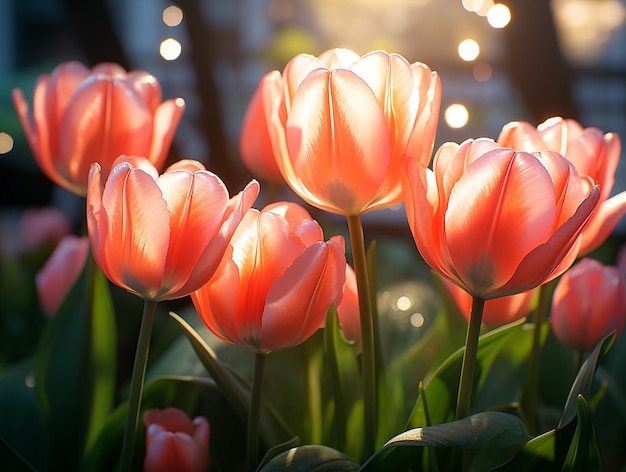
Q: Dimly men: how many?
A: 0